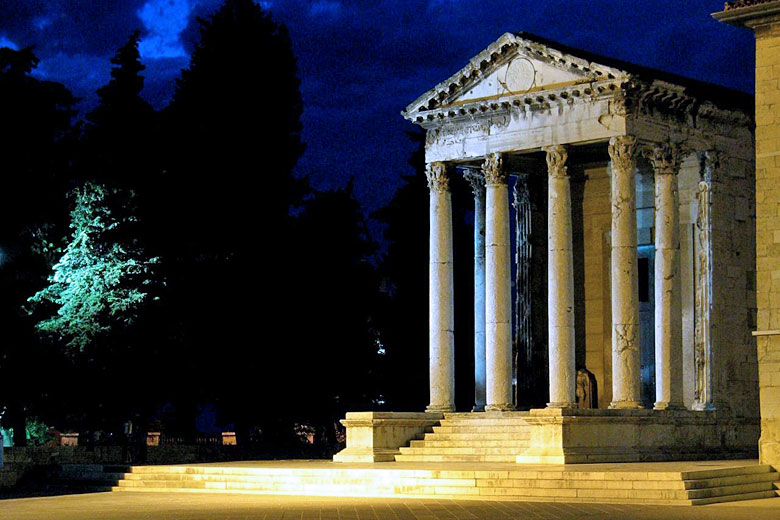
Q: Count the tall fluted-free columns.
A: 6